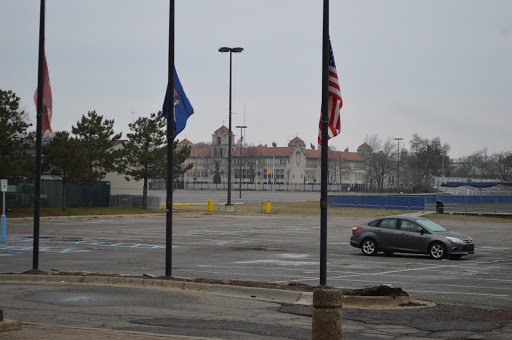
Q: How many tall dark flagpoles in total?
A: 3